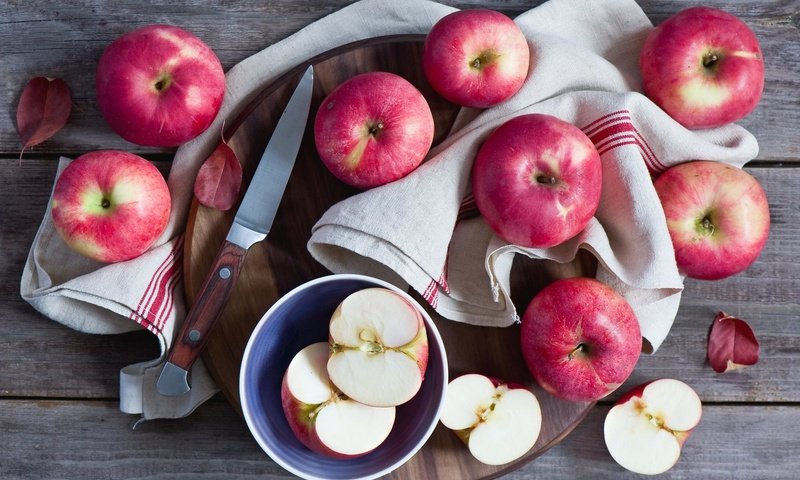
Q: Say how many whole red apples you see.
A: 8